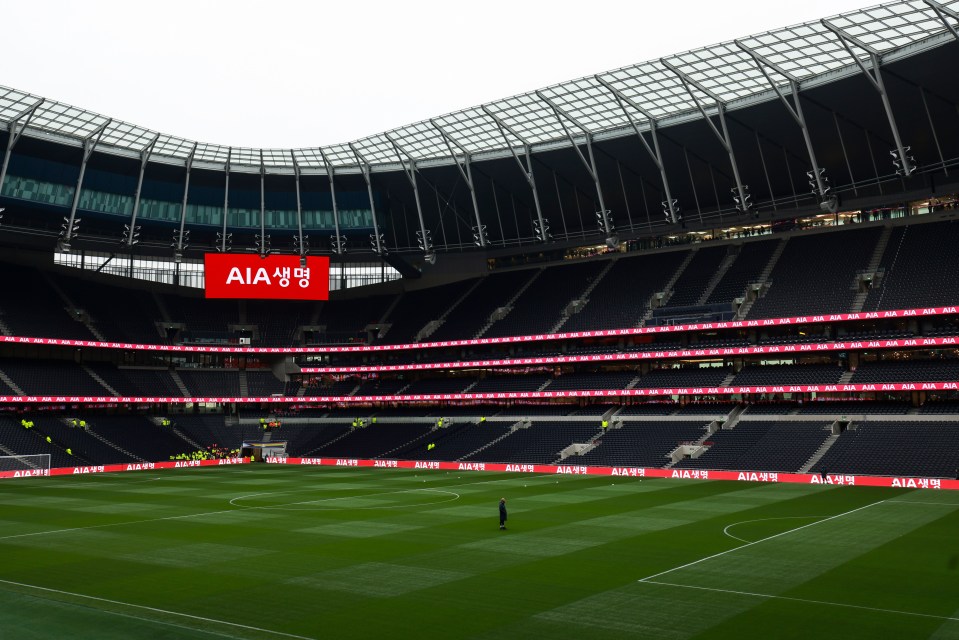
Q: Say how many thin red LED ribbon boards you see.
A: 3